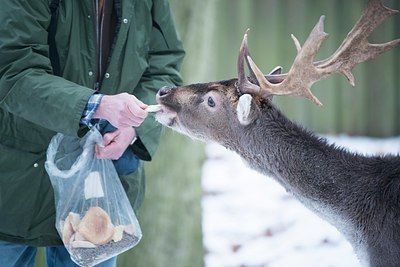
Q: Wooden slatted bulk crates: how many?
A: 0